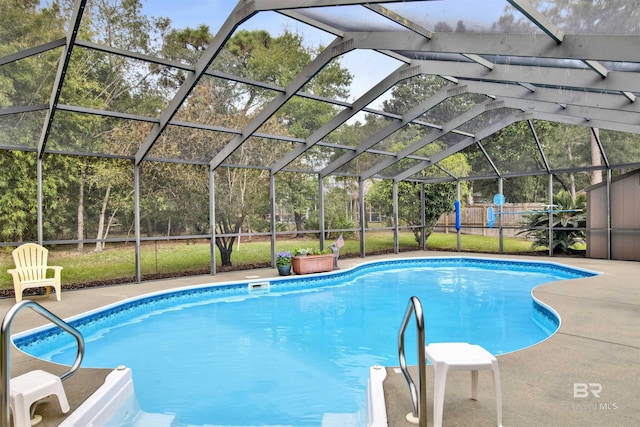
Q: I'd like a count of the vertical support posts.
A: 12